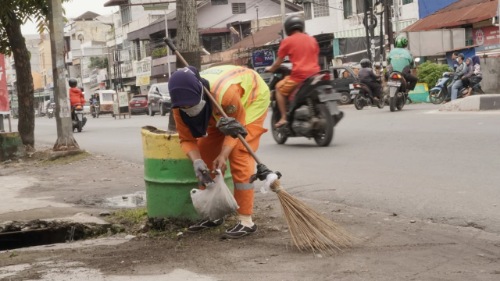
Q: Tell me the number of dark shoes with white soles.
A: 2